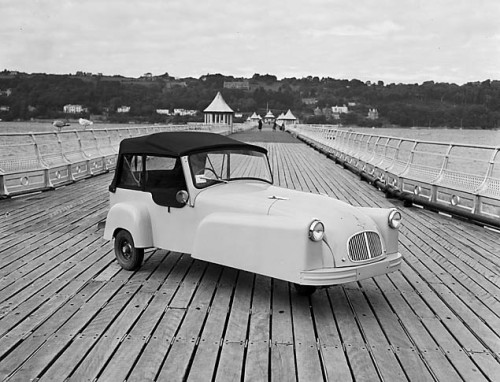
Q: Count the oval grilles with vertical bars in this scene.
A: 1